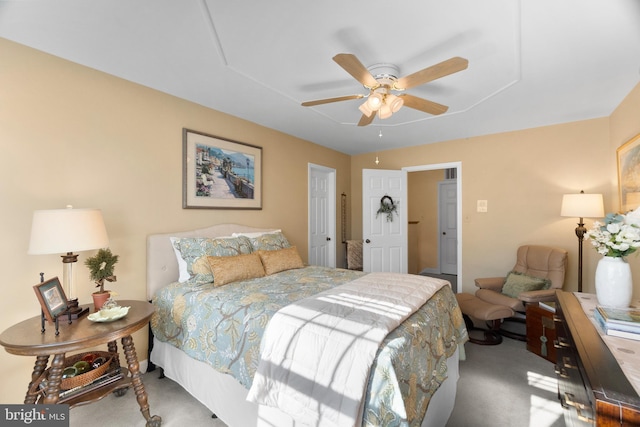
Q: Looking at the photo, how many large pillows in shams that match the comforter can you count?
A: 2